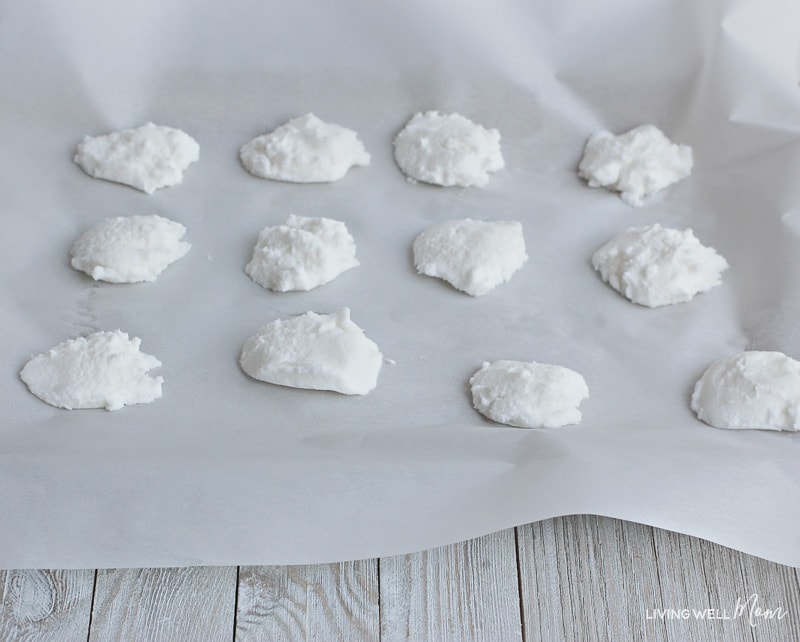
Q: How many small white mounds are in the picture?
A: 12